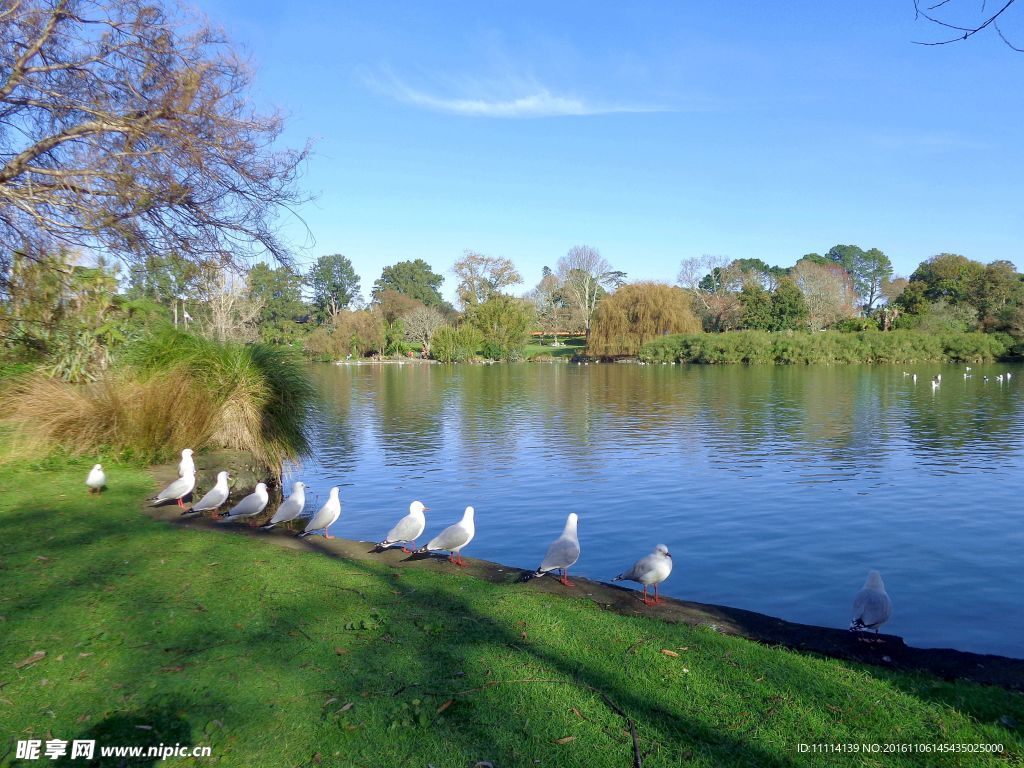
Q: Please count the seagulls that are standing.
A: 12